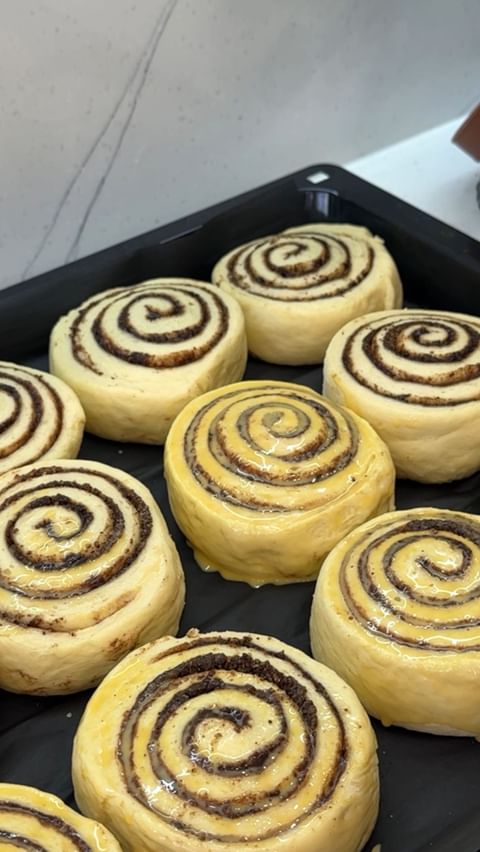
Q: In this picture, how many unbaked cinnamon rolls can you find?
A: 9